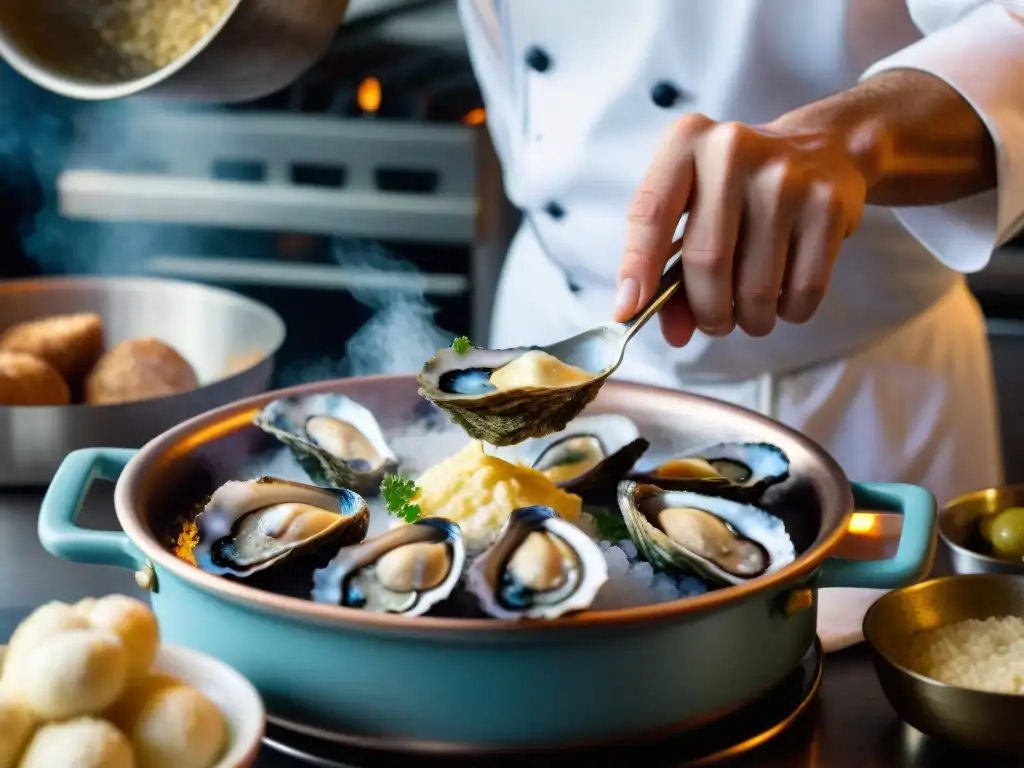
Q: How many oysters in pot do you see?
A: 7